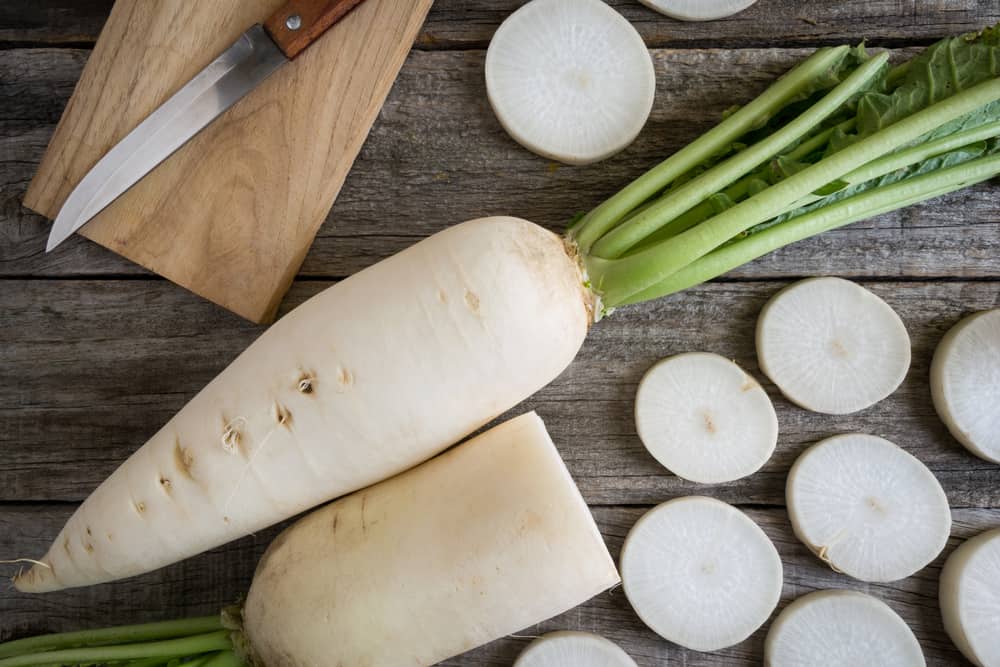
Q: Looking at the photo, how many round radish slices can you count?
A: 10